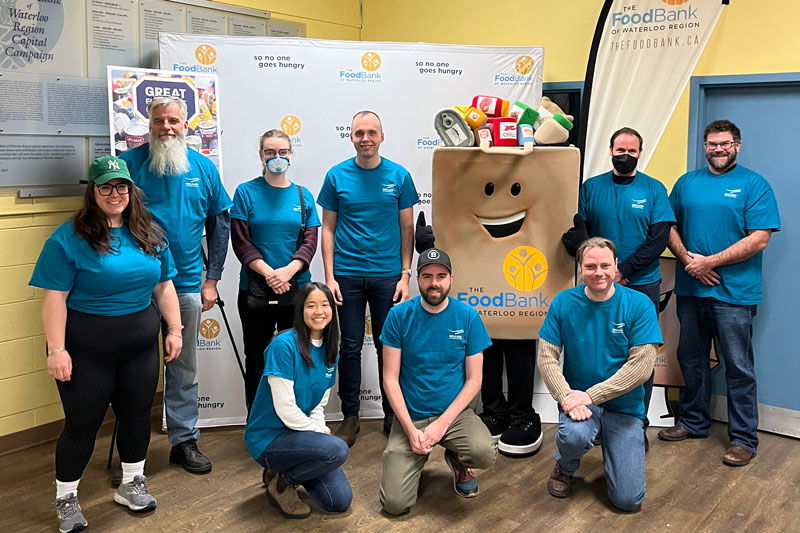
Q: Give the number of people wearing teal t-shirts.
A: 9